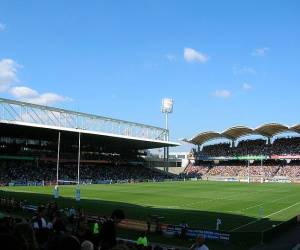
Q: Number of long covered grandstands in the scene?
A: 2